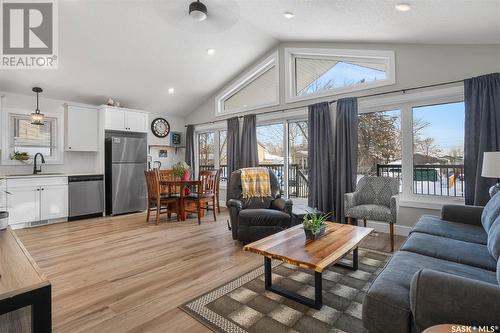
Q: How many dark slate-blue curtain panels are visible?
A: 6